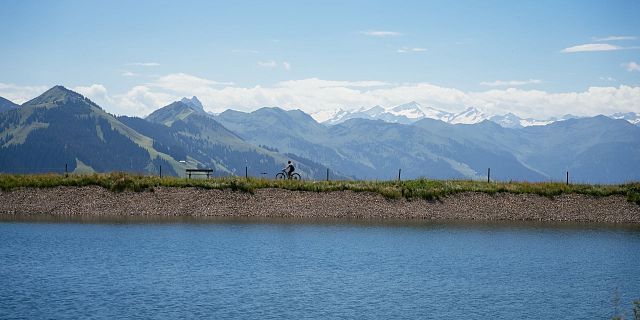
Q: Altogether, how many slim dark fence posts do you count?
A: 7